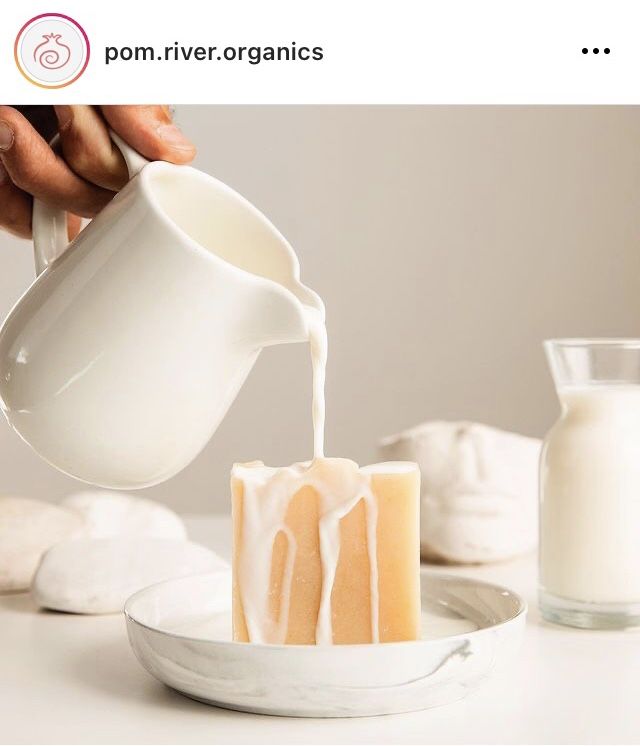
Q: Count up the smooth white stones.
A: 3